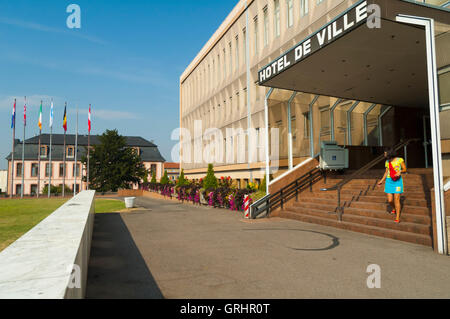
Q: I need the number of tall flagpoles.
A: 7